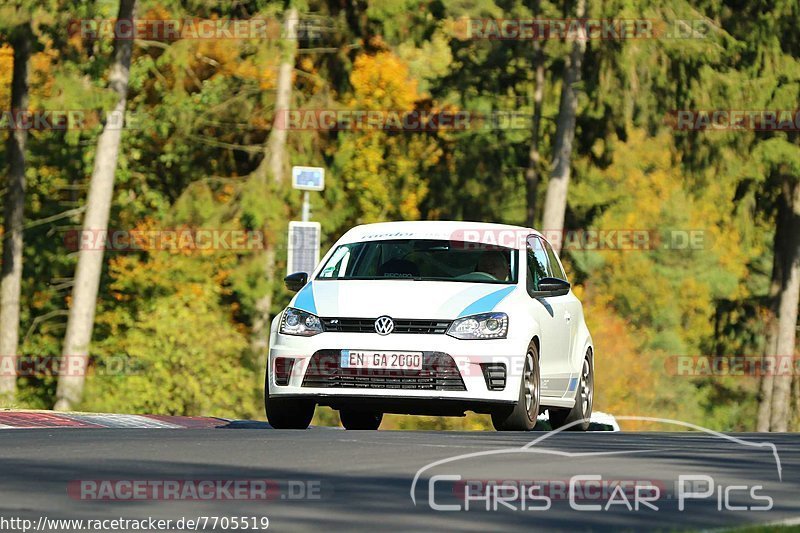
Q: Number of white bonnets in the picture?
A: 1